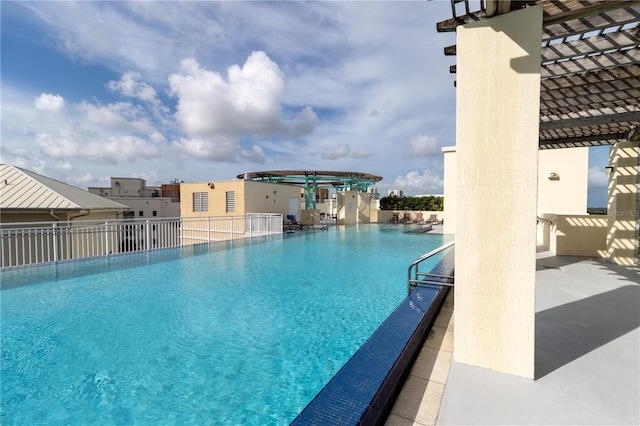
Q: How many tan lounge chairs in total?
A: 4